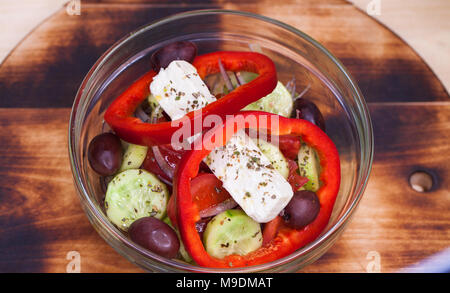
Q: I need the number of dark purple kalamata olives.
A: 5